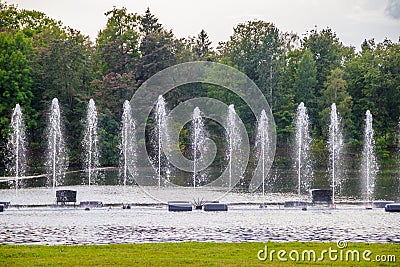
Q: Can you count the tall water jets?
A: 11